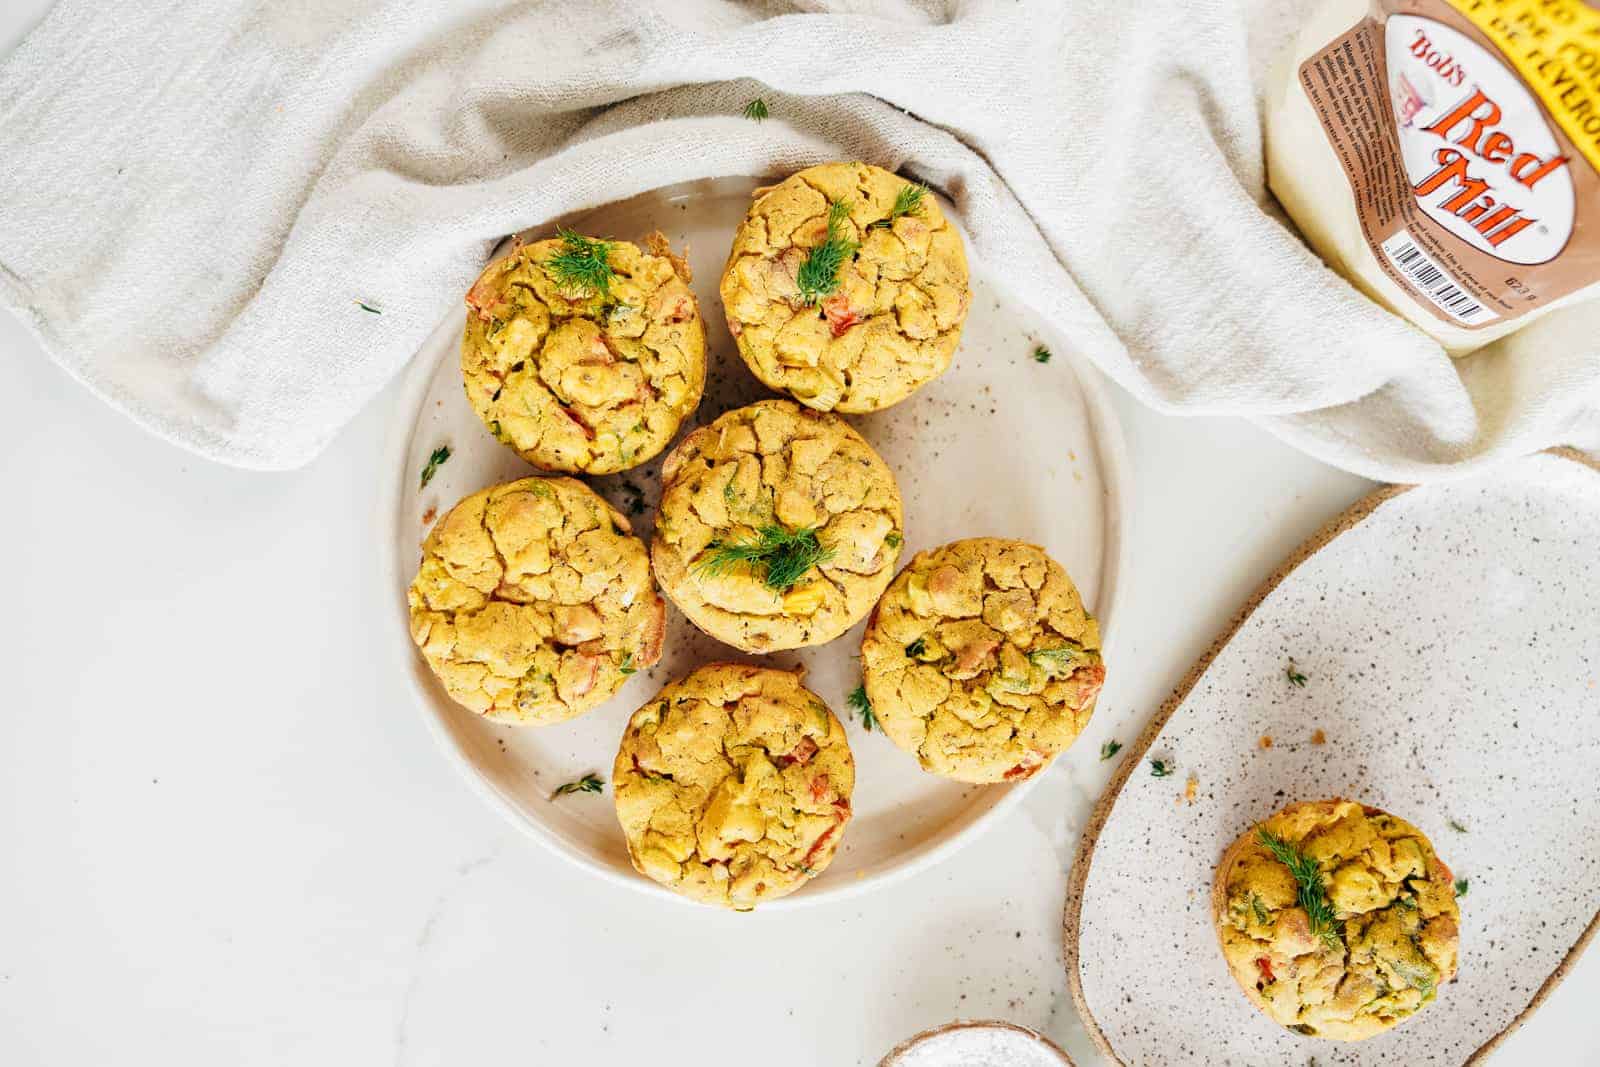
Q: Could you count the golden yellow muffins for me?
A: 7